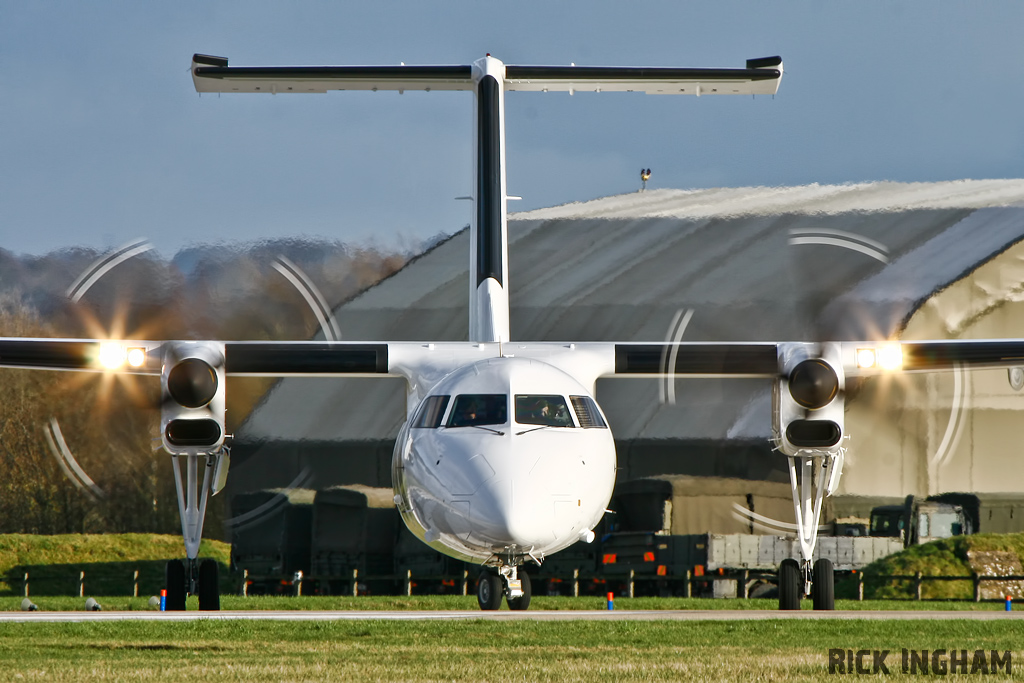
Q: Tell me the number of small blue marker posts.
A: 3